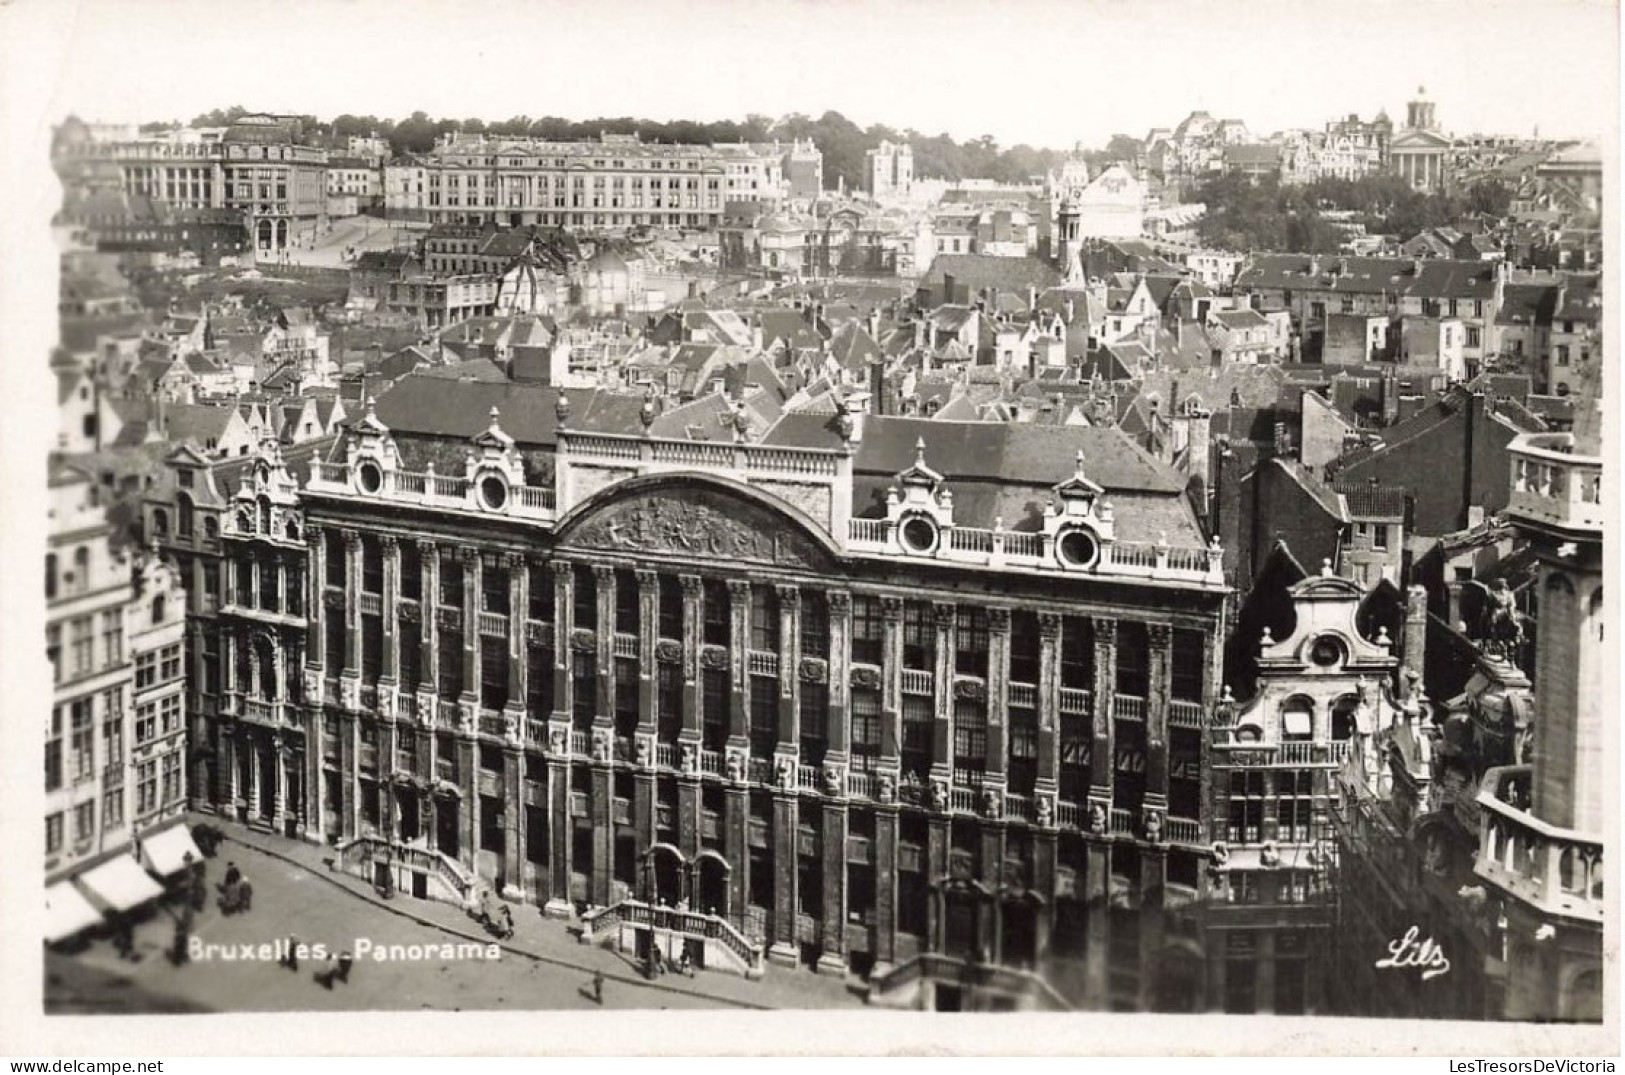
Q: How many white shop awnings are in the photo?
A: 3